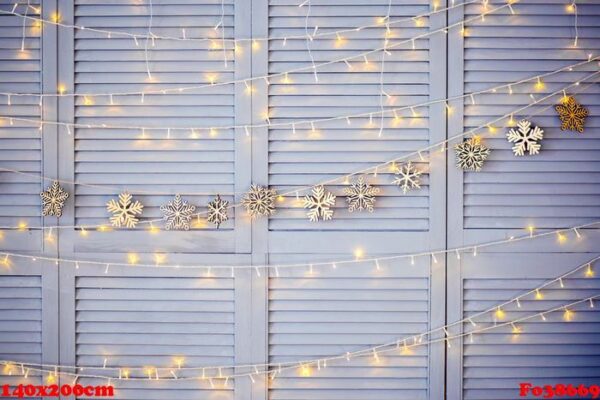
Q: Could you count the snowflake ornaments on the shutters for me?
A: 11